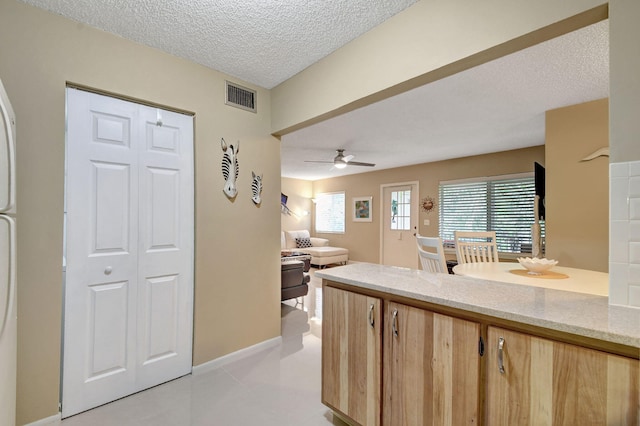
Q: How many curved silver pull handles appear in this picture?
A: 3